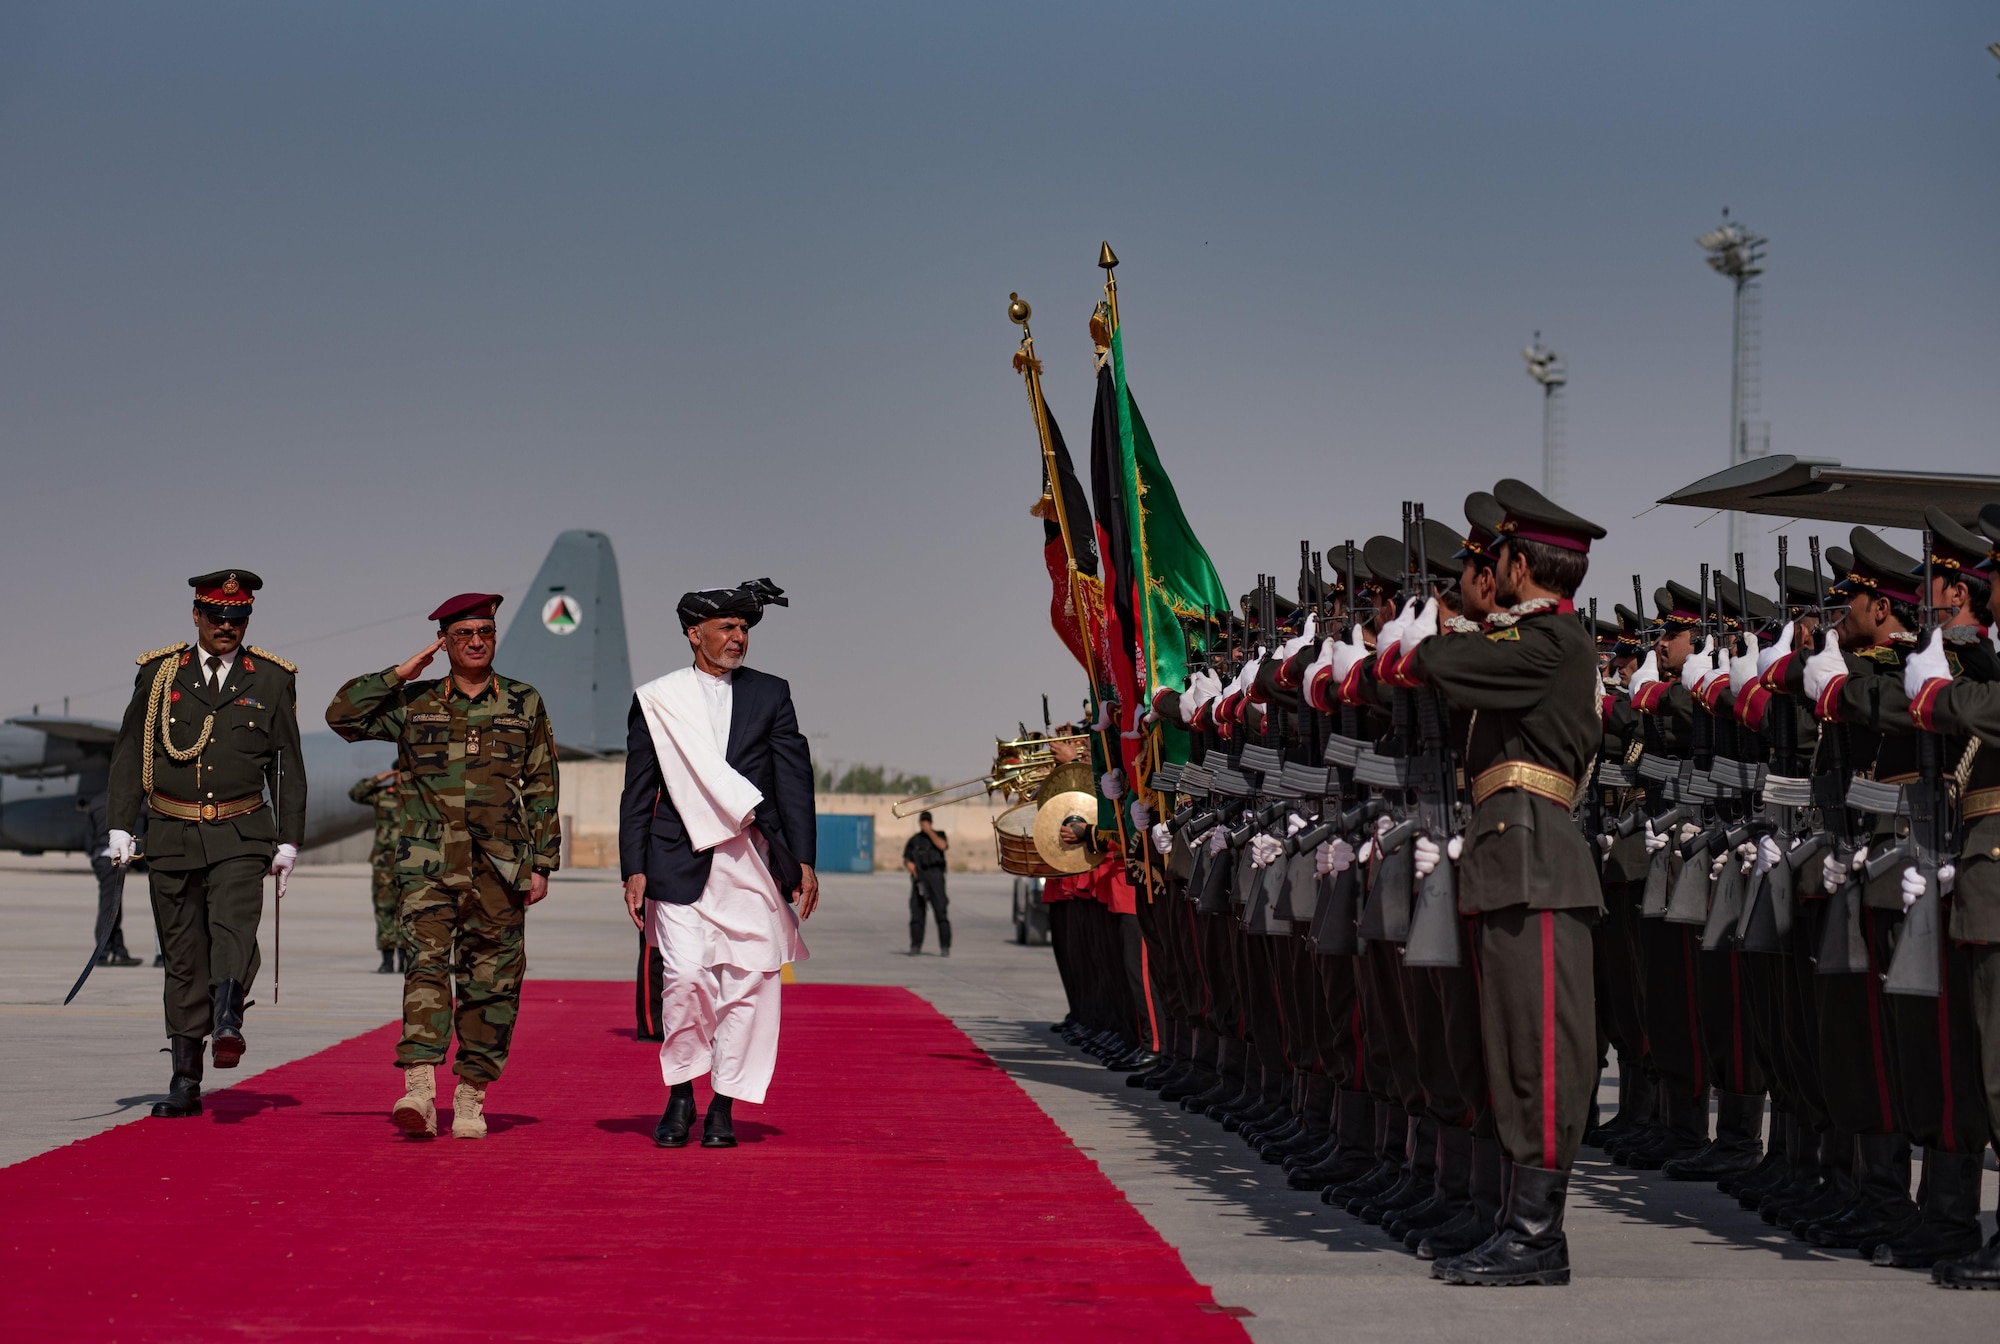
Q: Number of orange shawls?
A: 0